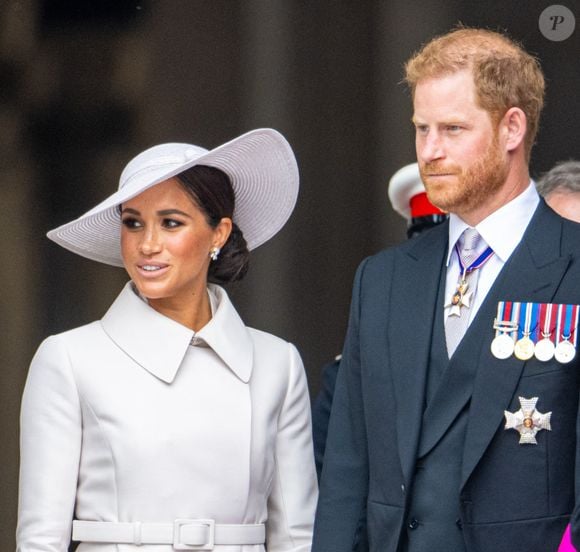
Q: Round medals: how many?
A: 4